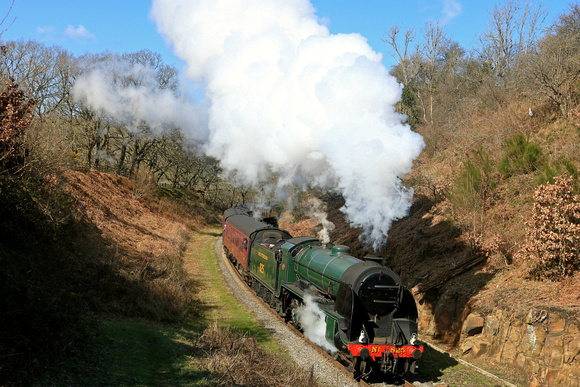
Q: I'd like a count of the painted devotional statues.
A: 0